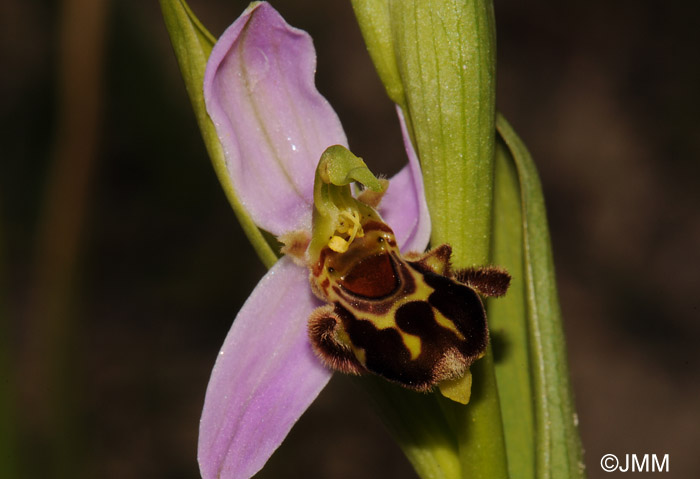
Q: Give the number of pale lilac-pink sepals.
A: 3